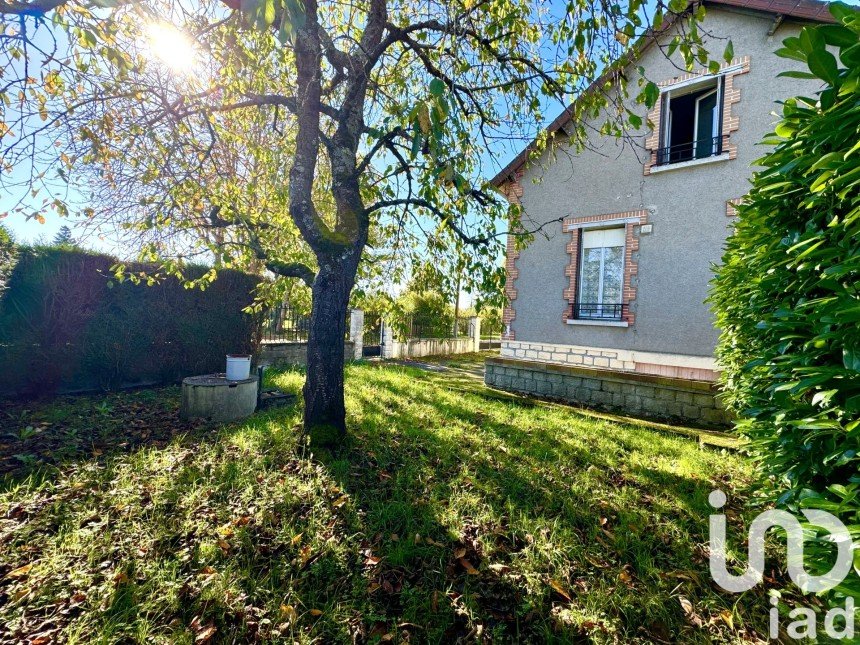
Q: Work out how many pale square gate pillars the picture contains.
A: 3